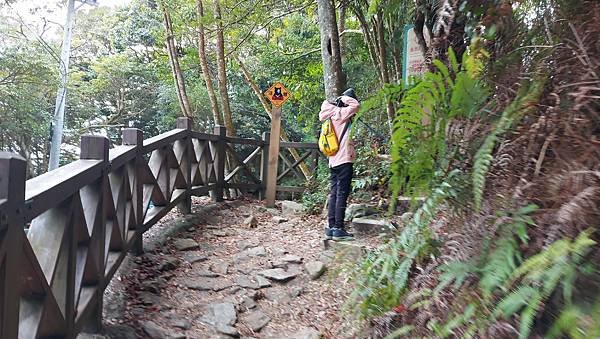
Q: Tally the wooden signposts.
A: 1